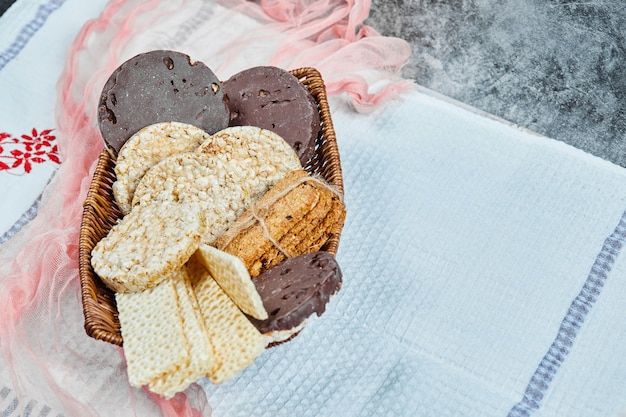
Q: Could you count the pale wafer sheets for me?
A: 4